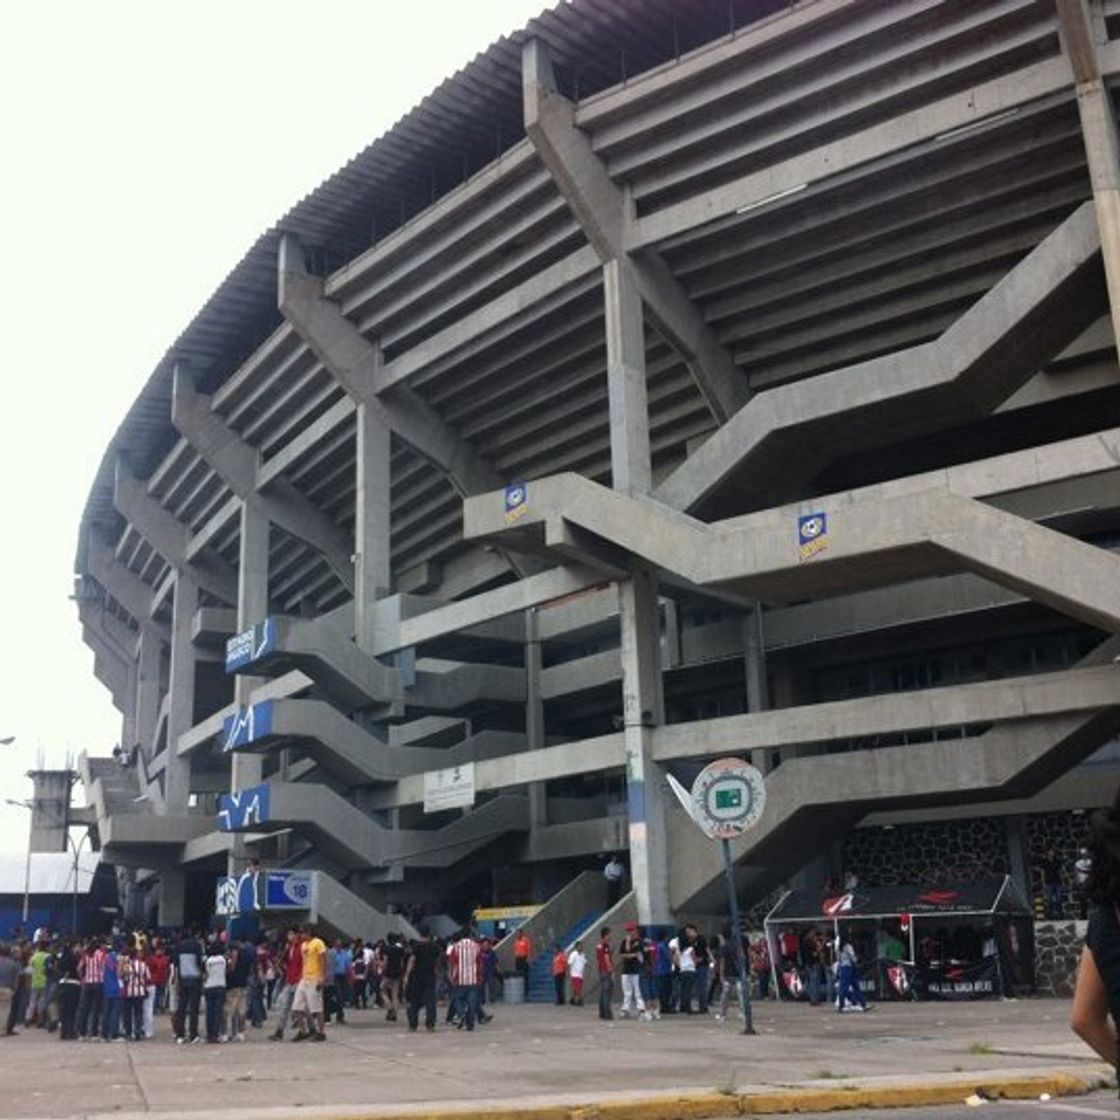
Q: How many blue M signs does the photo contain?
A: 2